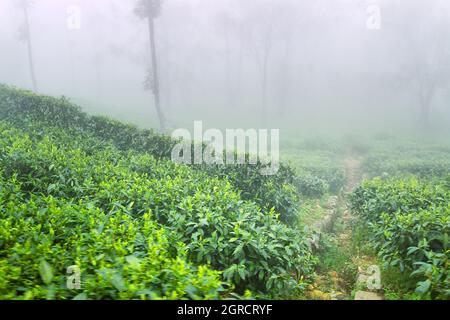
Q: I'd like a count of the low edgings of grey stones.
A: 1